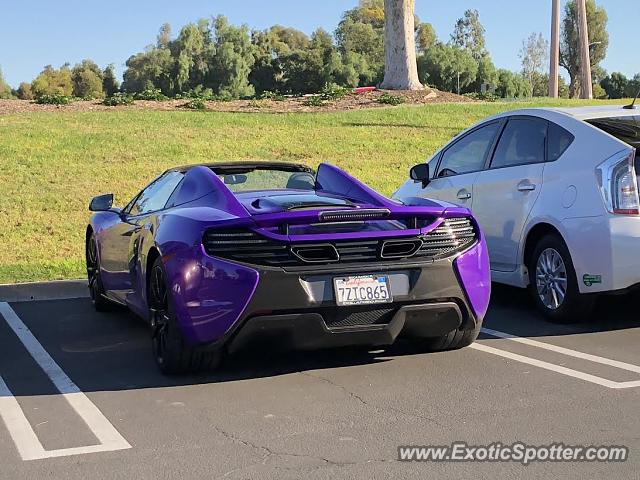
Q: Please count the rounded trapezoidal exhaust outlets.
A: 2